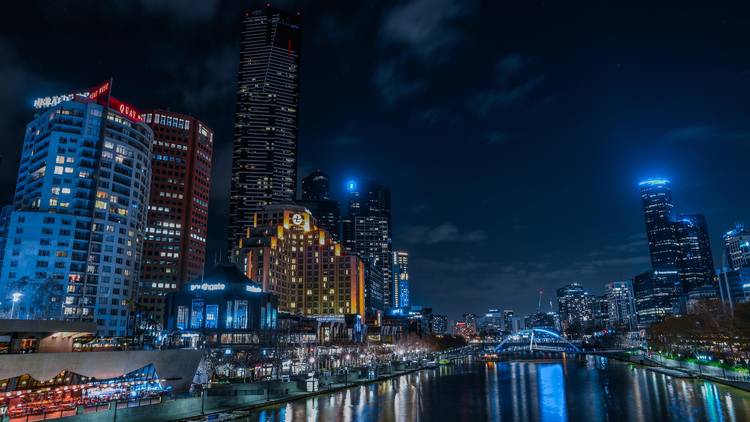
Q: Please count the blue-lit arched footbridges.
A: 1